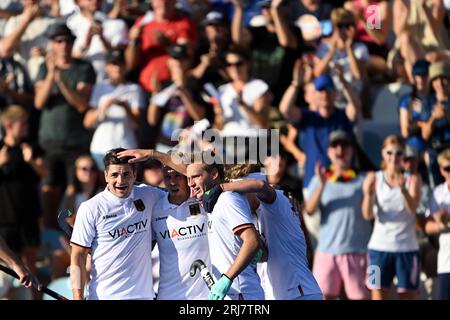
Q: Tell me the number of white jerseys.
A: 4